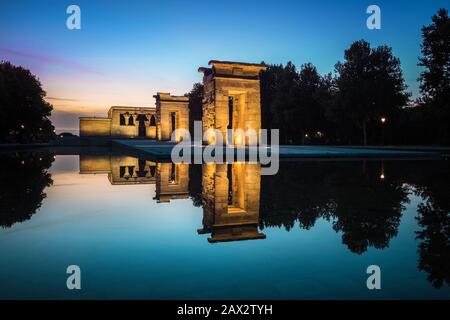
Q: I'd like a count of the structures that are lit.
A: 3